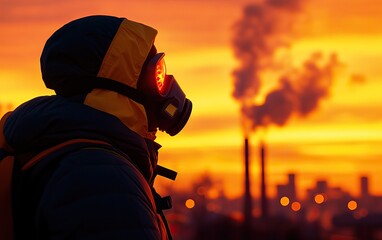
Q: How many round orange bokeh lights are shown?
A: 5